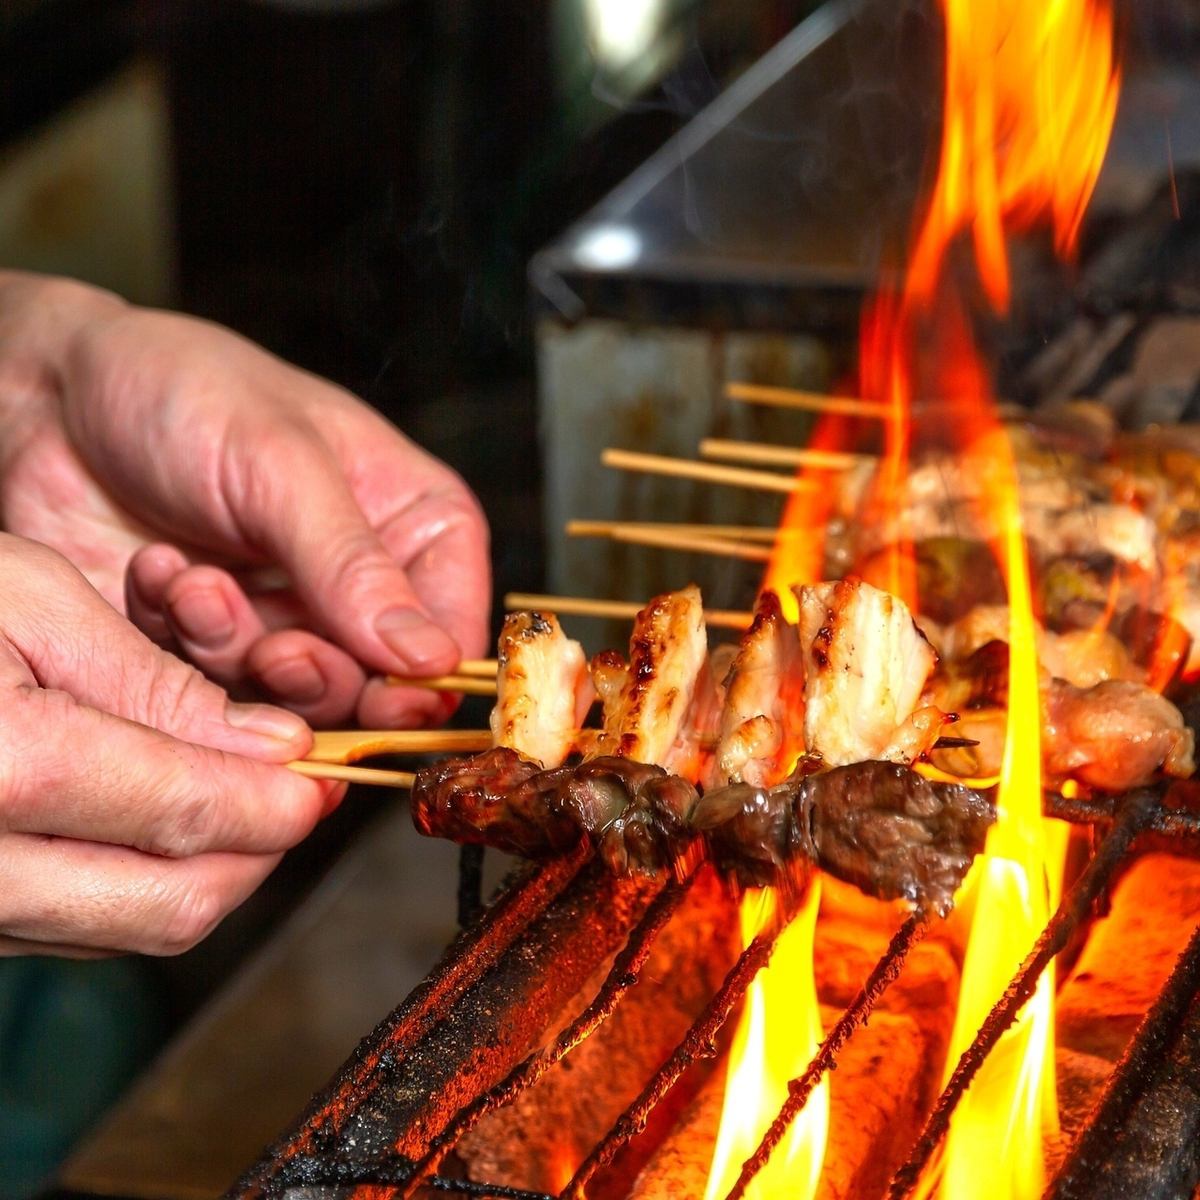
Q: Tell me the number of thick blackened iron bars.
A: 2